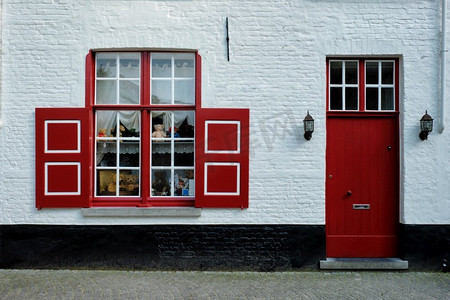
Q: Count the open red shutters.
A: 2